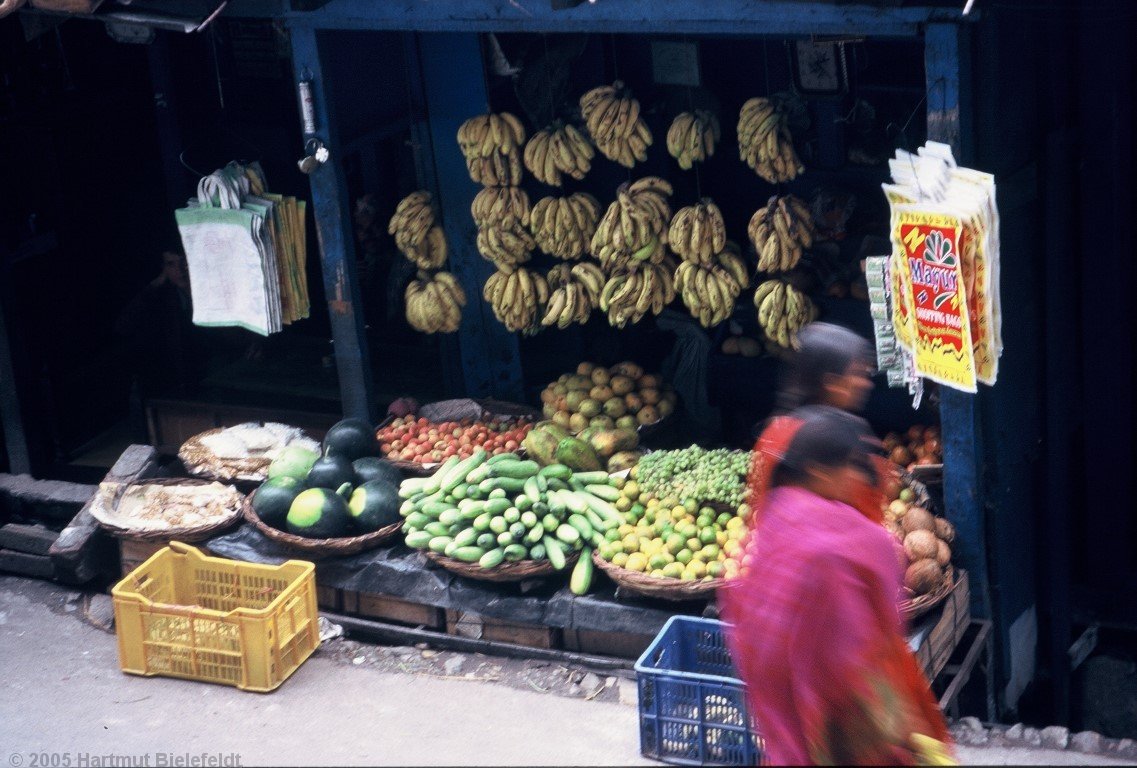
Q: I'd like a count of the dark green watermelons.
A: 6